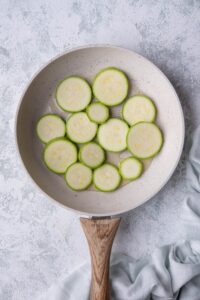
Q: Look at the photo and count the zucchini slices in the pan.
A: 13